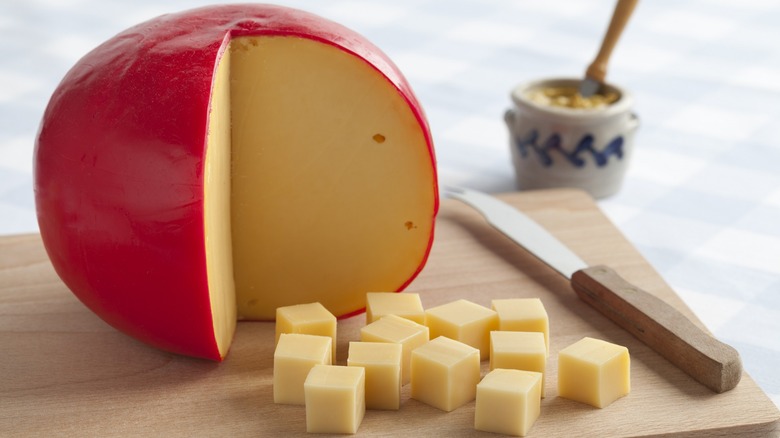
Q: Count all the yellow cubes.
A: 12